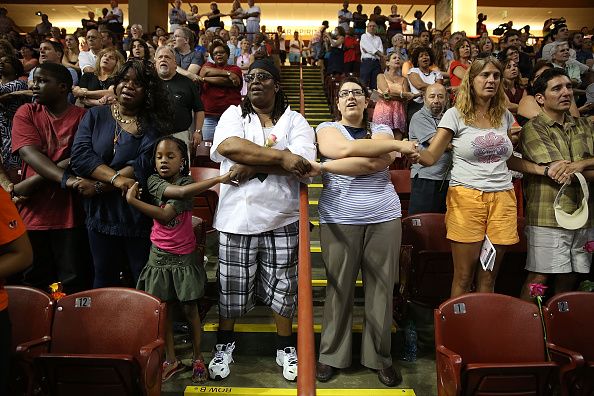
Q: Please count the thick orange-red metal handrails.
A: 1